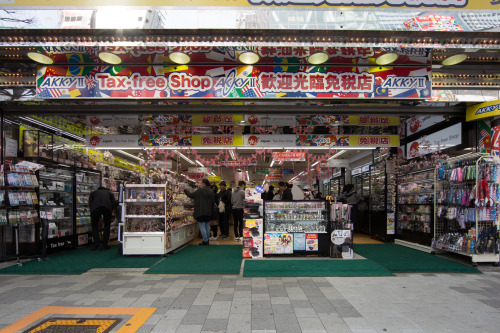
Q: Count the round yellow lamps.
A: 7